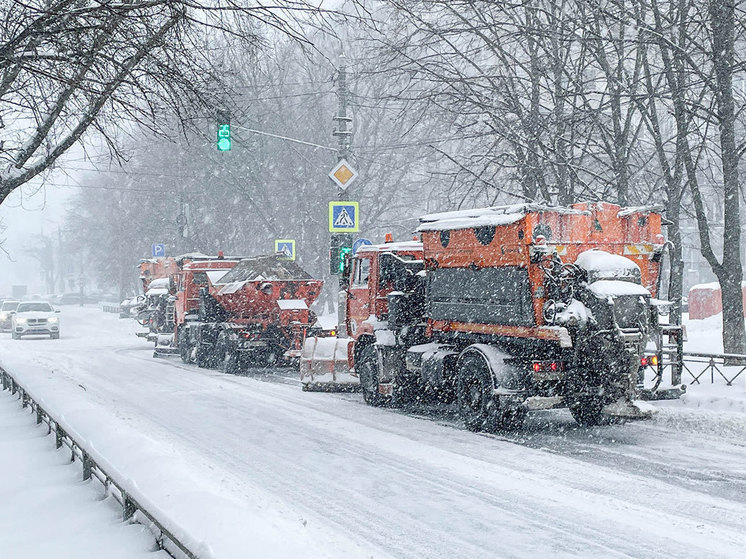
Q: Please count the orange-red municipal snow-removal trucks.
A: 3